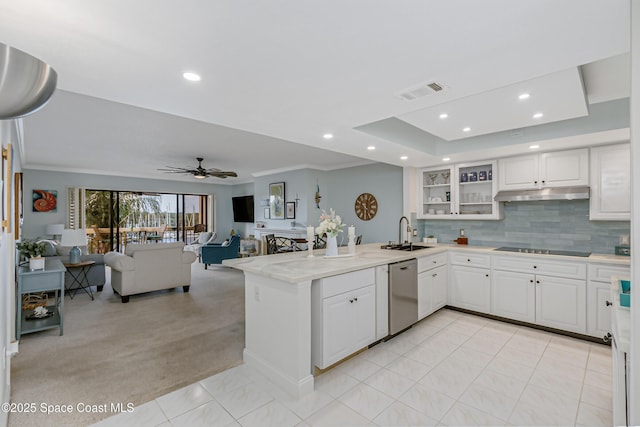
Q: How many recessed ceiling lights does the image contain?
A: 10